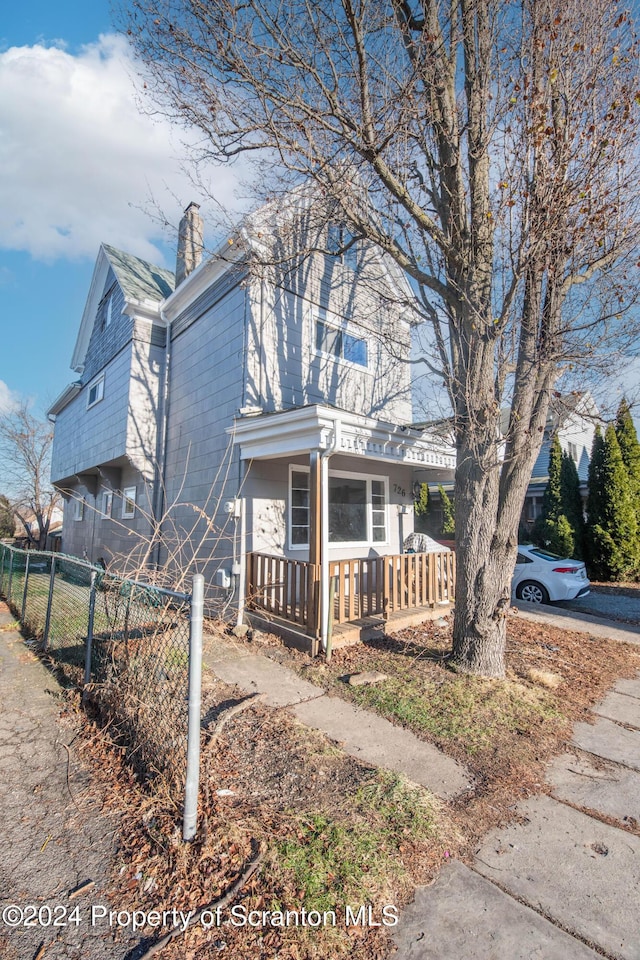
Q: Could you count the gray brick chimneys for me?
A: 1